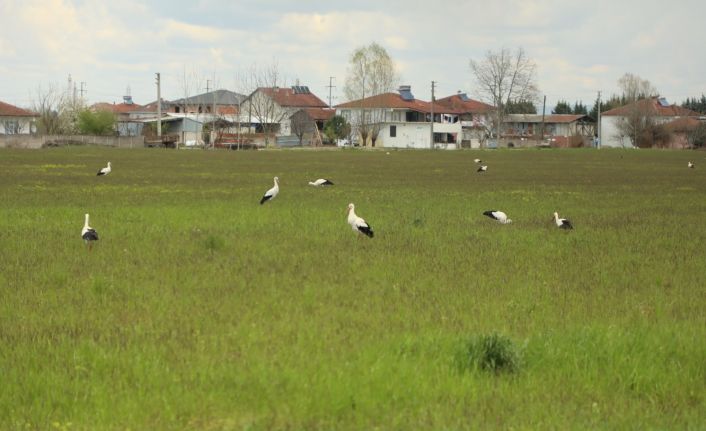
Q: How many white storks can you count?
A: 10